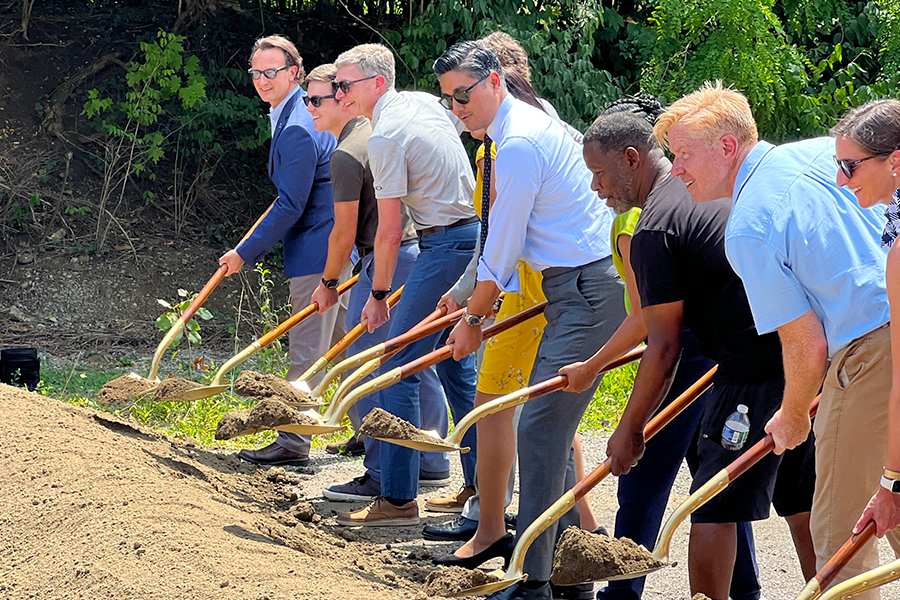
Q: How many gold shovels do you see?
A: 11